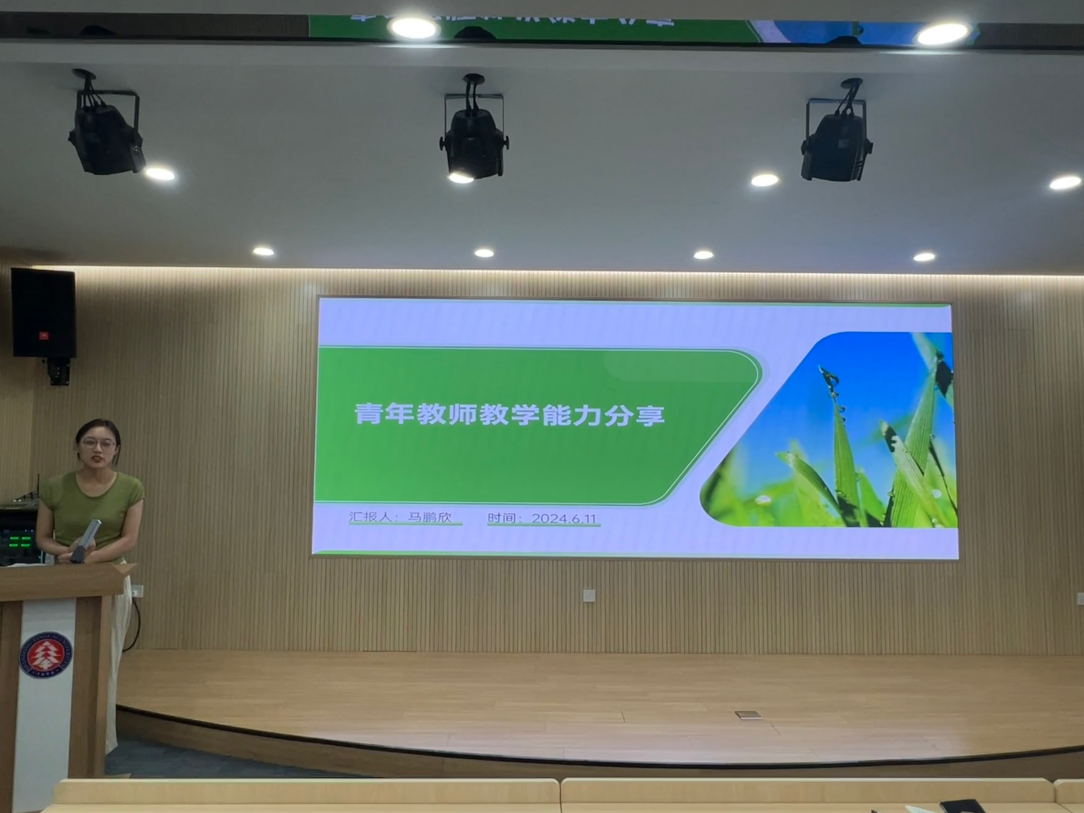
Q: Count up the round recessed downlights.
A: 10